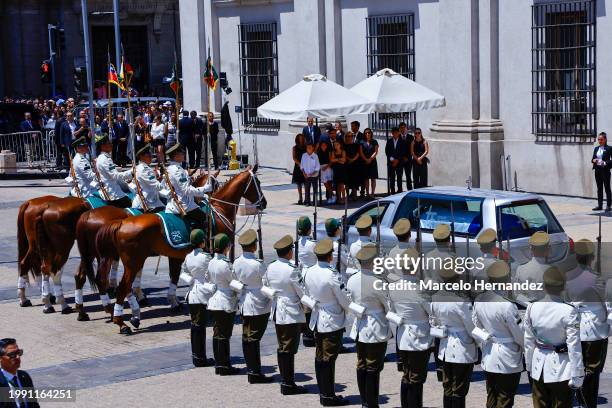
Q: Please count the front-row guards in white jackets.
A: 10